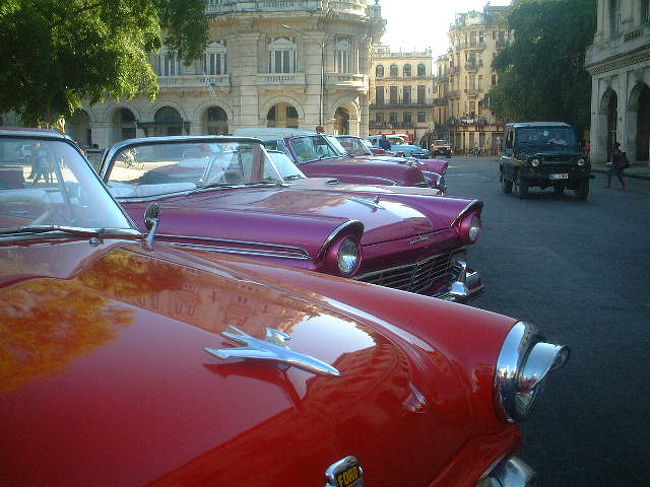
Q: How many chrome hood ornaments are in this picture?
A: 2